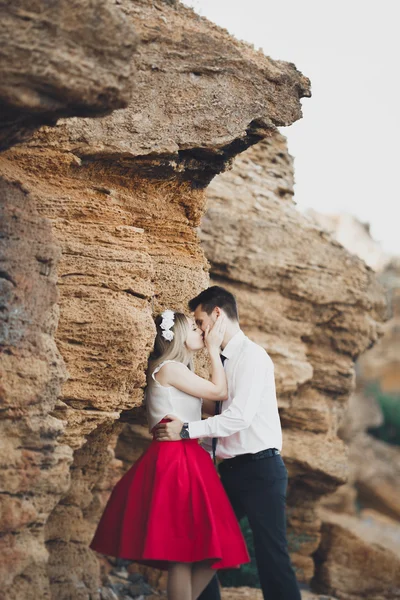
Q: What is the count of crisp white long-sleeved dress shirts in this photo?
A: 1